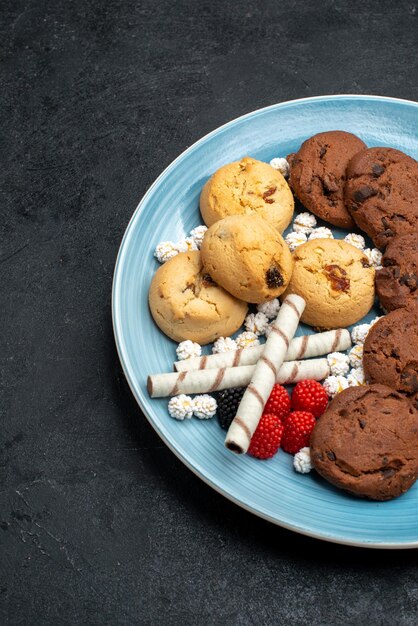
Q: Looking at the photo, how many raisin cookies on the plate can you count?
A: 4